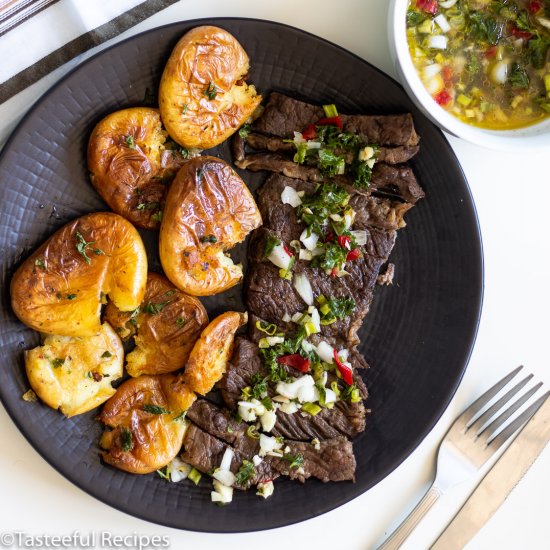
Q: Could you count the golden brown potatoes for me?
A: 8